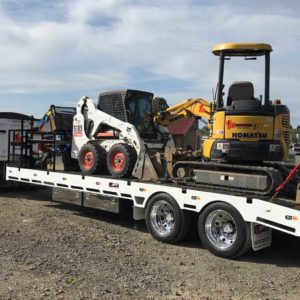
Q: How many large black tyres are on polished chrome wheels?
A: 2